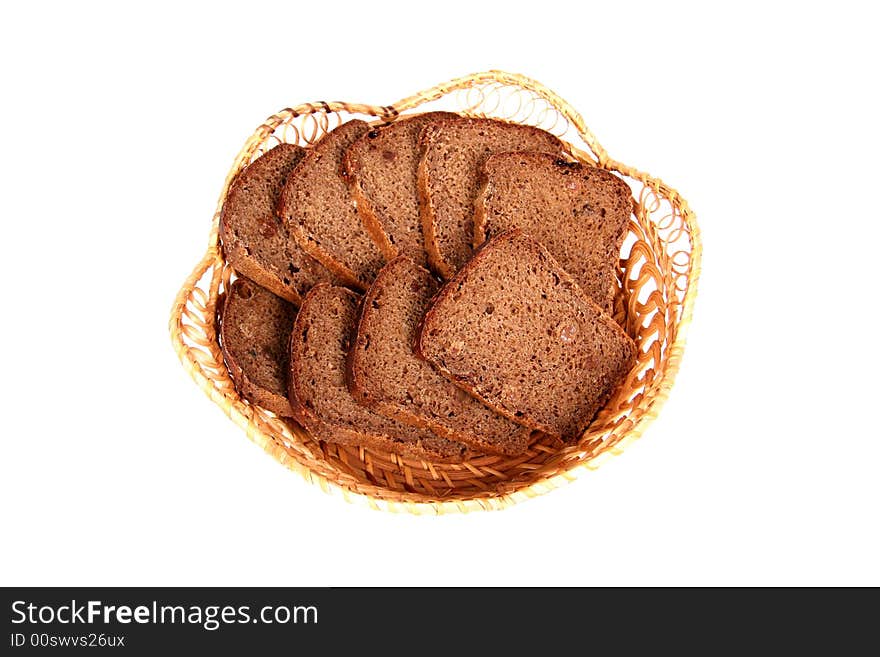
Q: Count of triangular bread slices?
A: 0